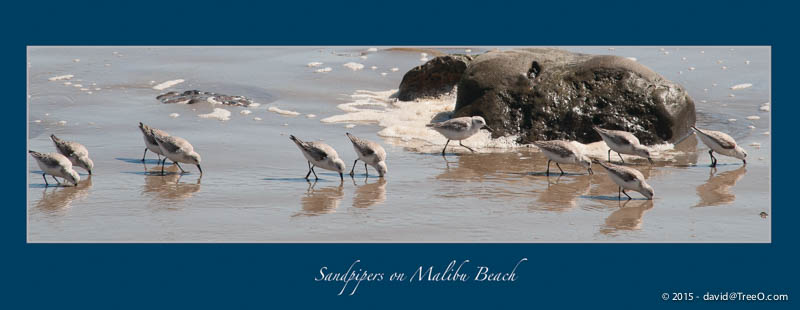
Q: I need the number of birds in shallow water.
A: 11